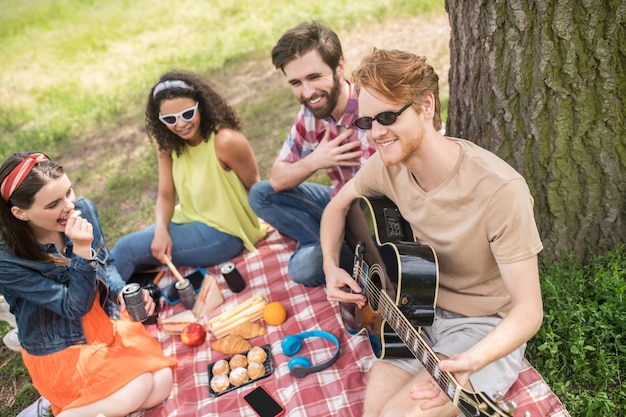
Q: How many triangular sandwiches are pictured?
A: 2